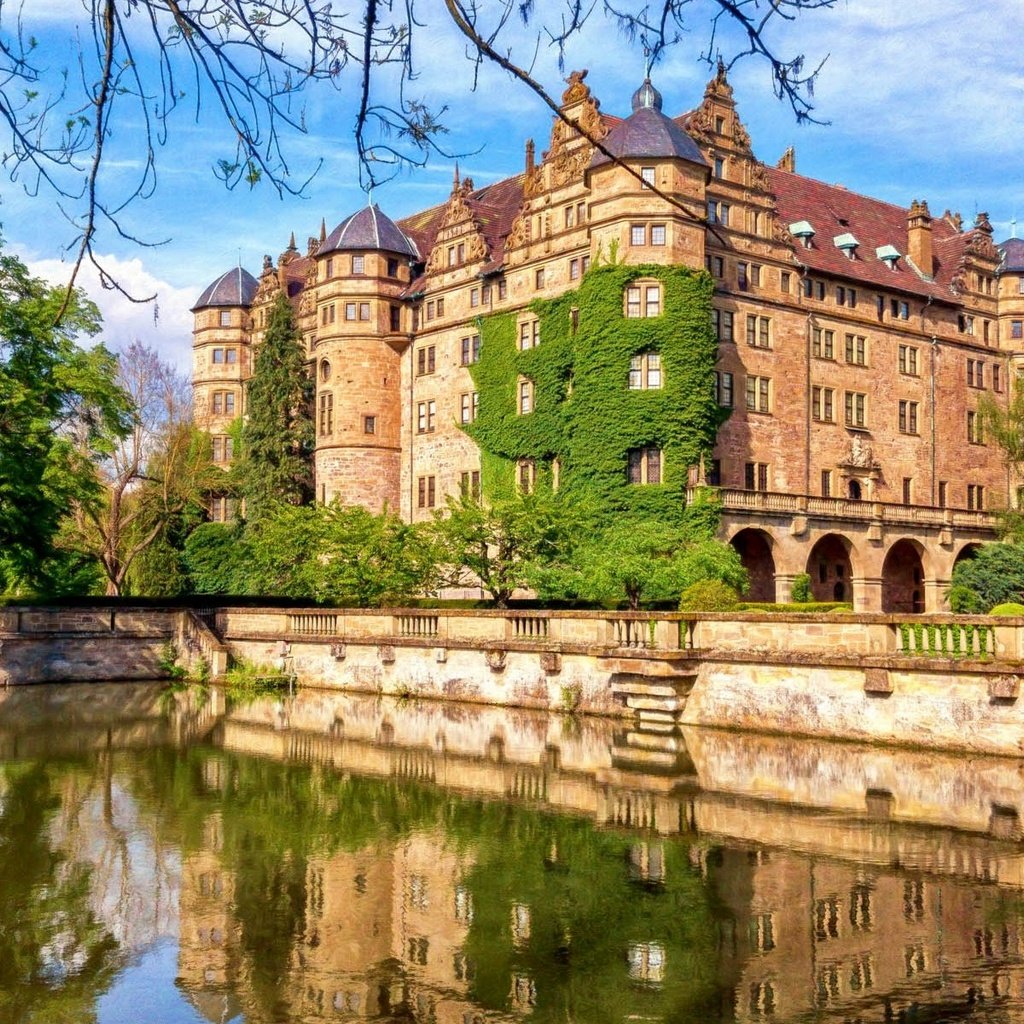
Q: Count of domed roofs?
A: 4